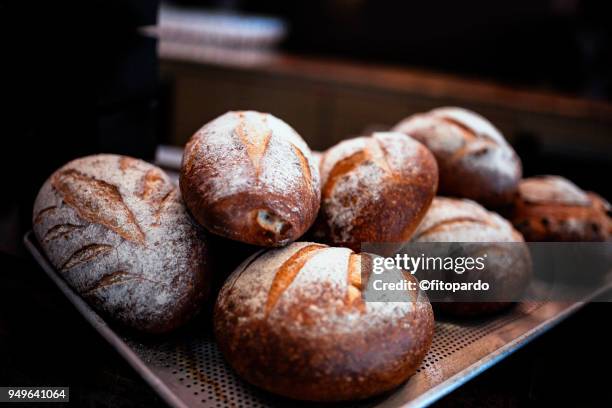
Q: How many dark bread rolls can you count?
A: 7